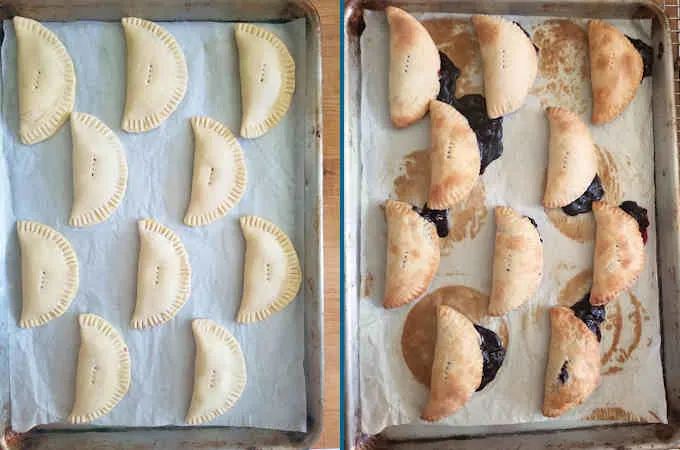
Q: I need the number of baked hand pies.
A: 10